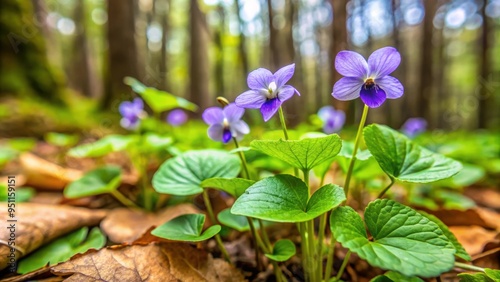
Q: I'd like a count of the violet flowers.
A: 7